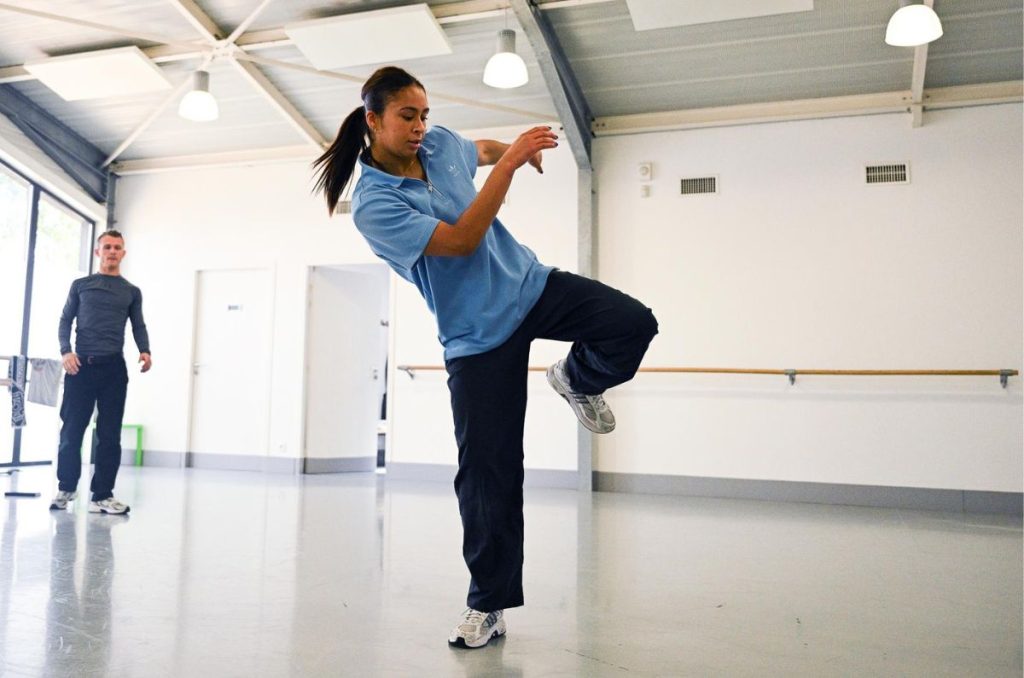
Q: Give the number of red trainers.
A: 0